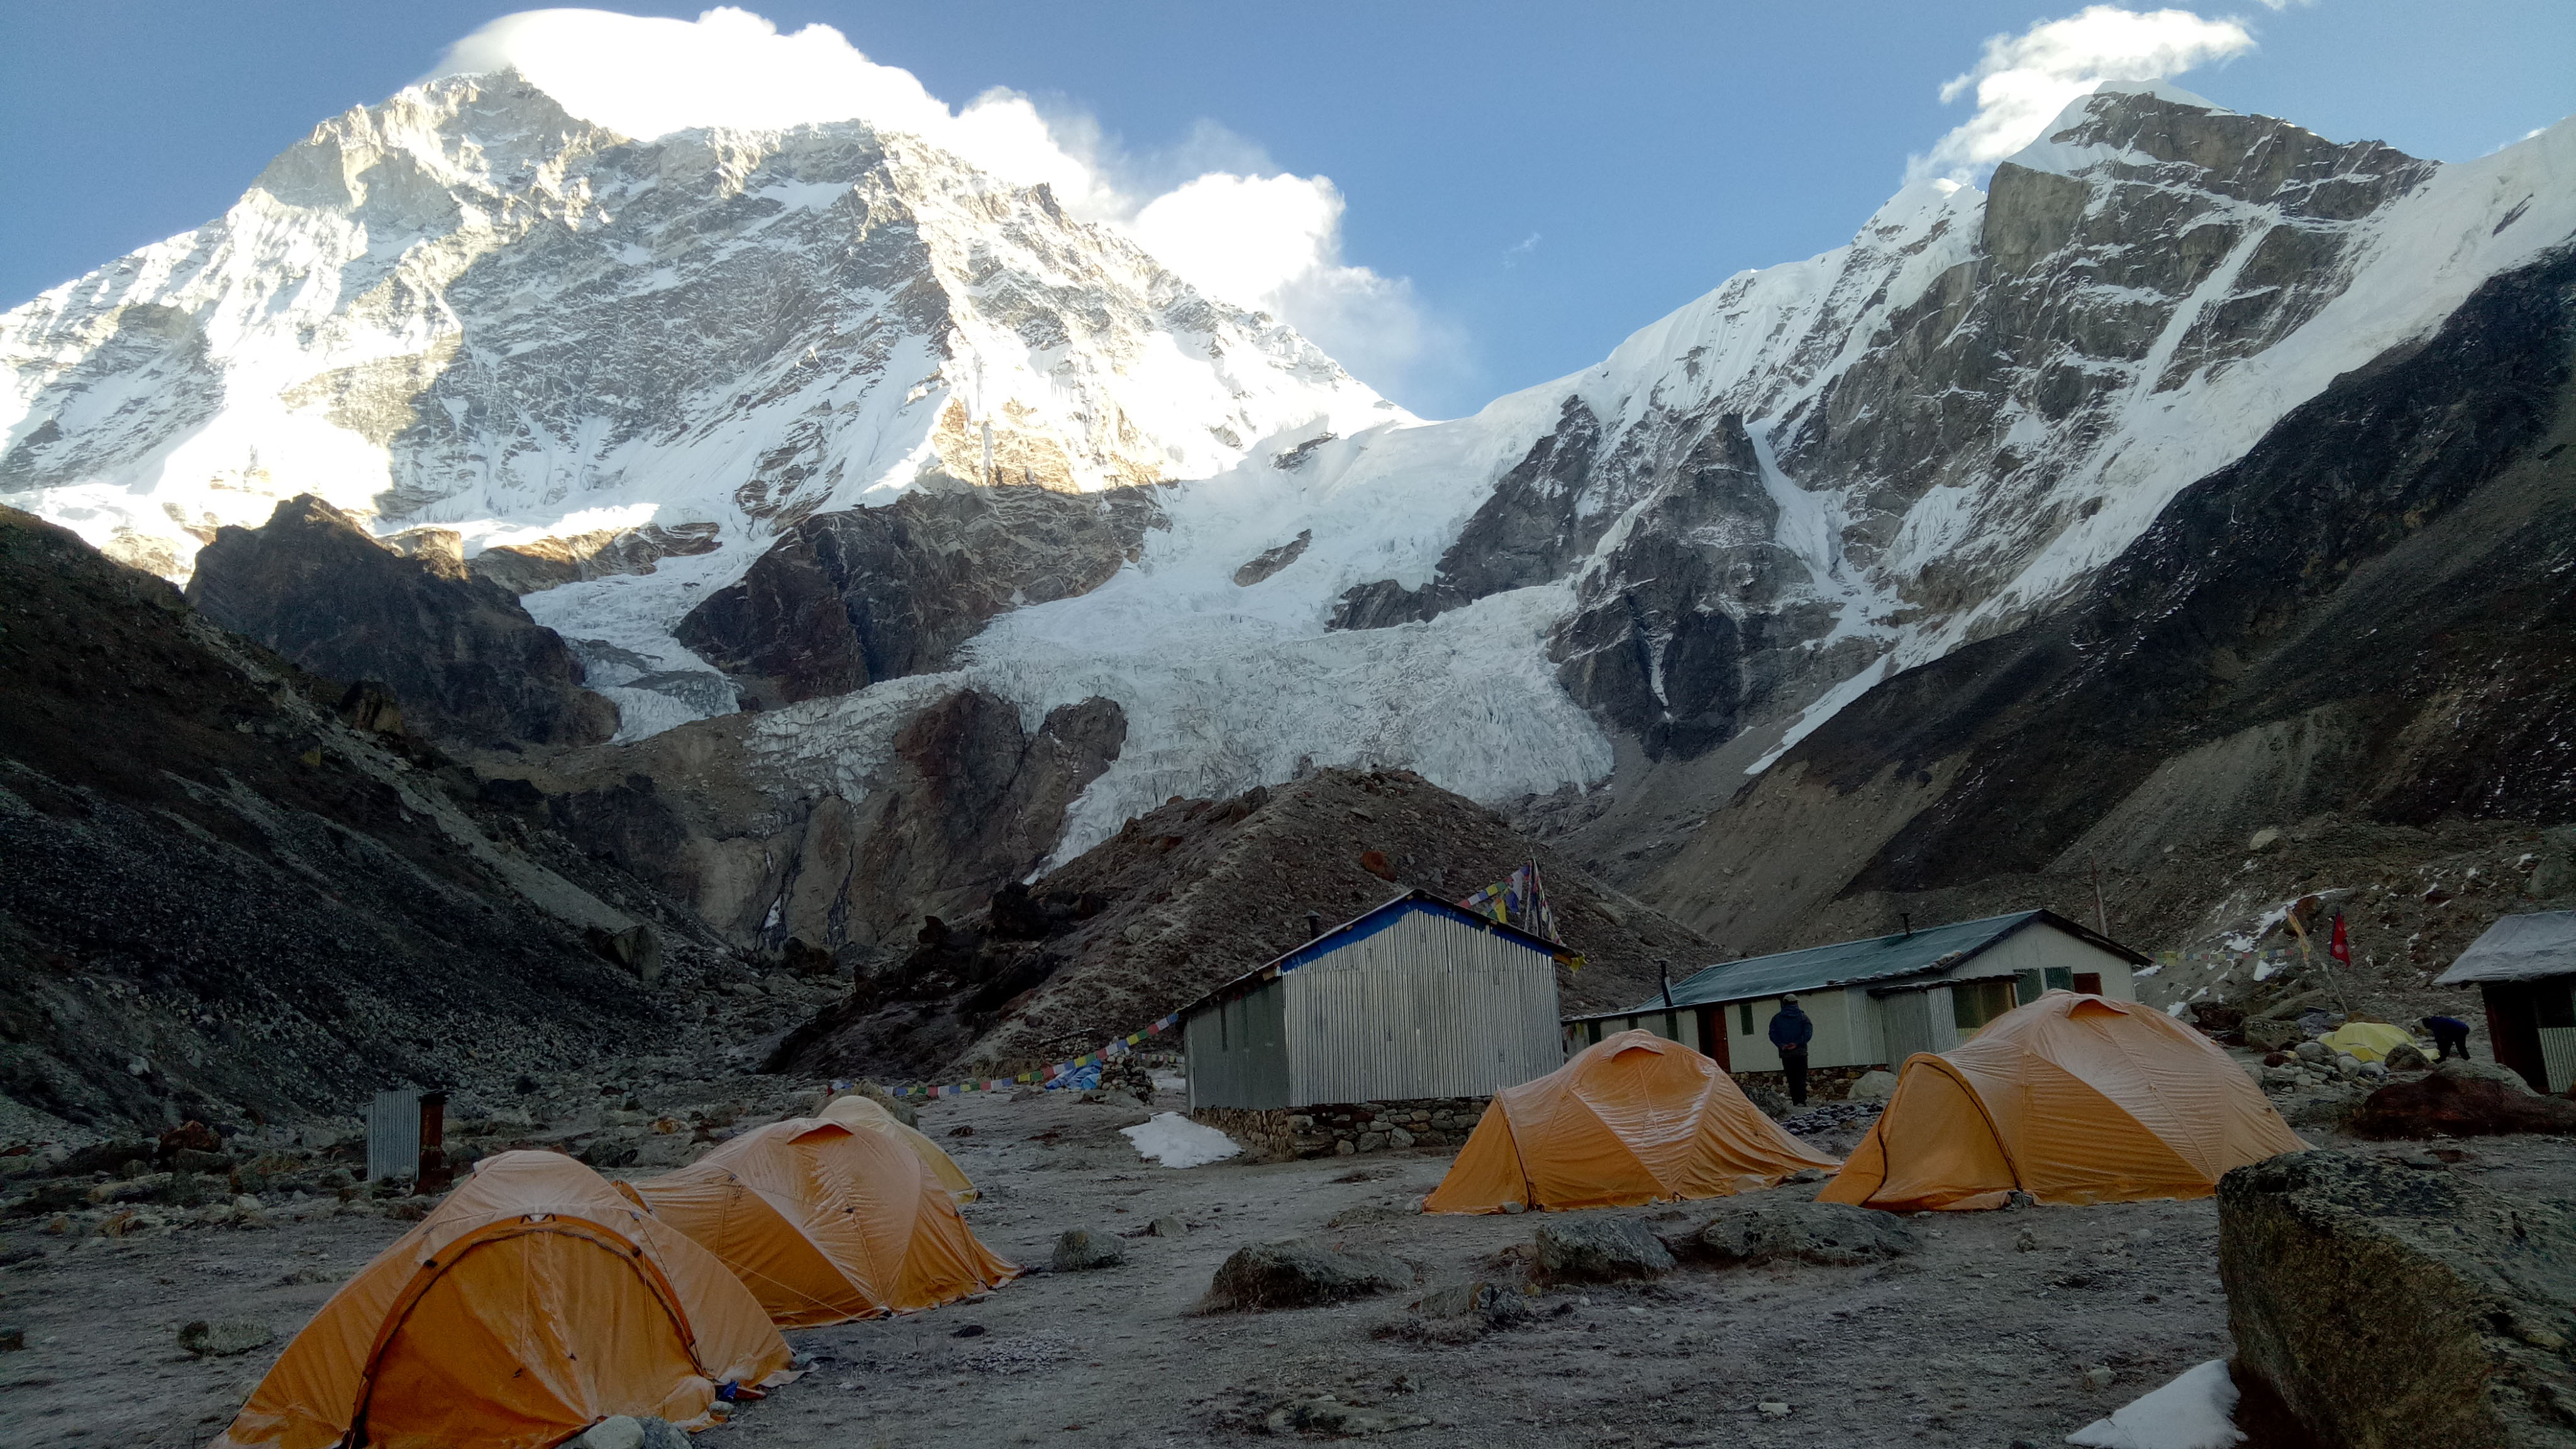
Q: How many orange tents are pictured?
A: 4